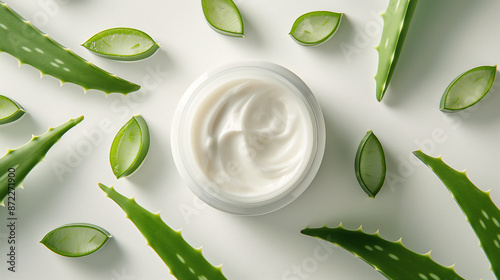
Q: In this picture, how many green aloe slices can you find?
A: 8